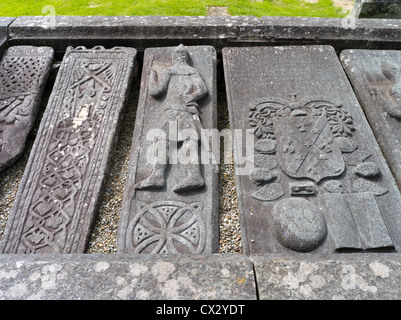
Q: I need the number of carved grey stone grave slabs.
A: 5